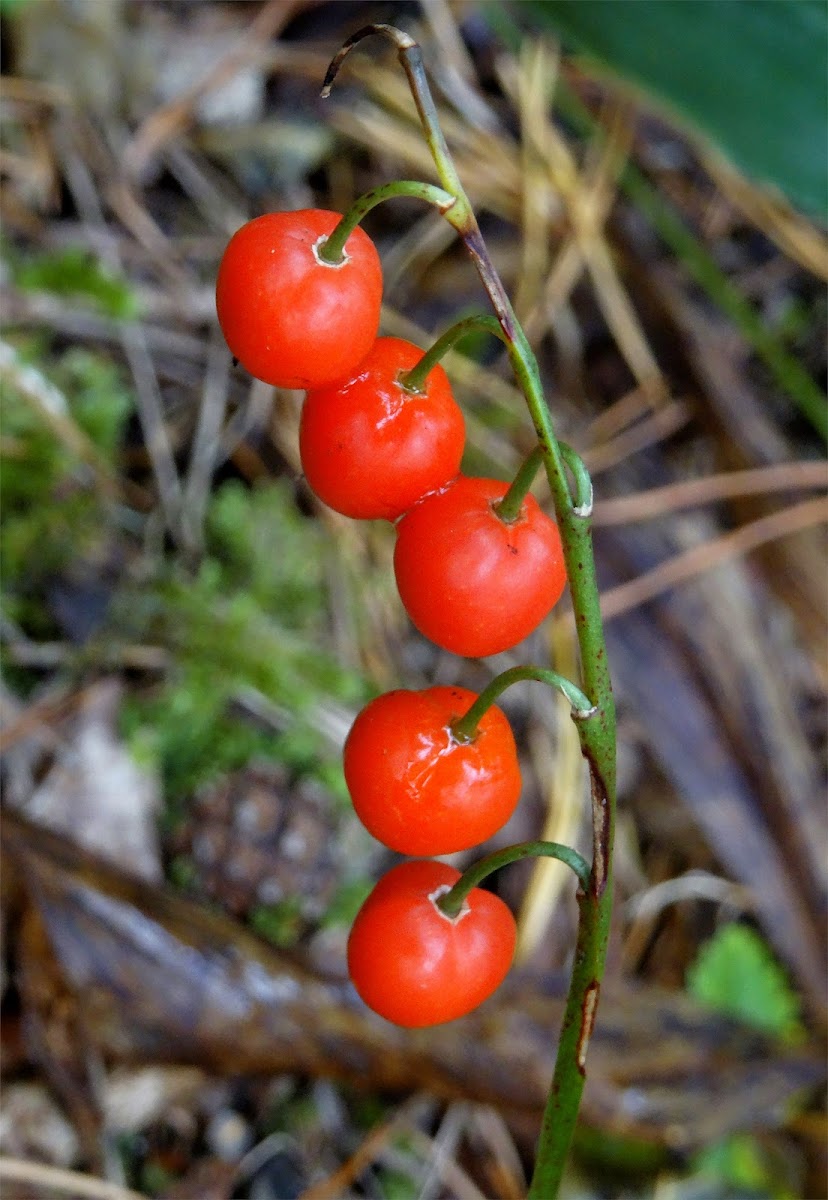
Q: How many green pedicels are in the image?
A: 5